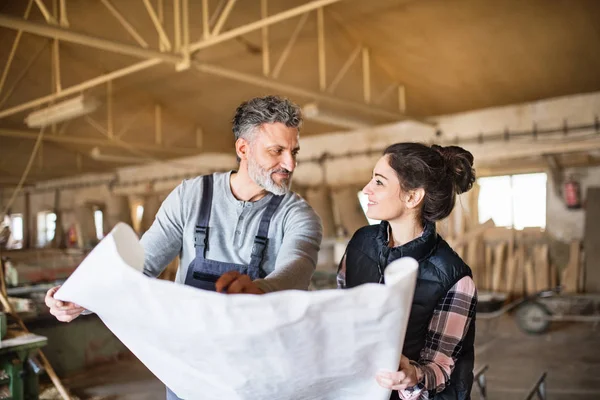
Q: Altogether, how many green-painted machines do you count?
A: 1